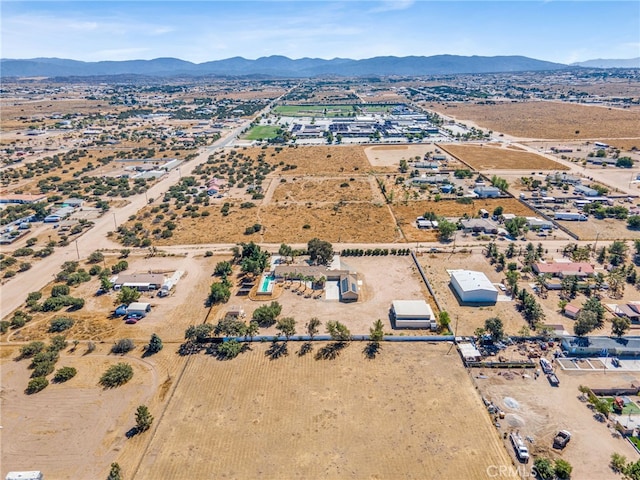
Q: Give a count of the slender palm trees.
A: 6